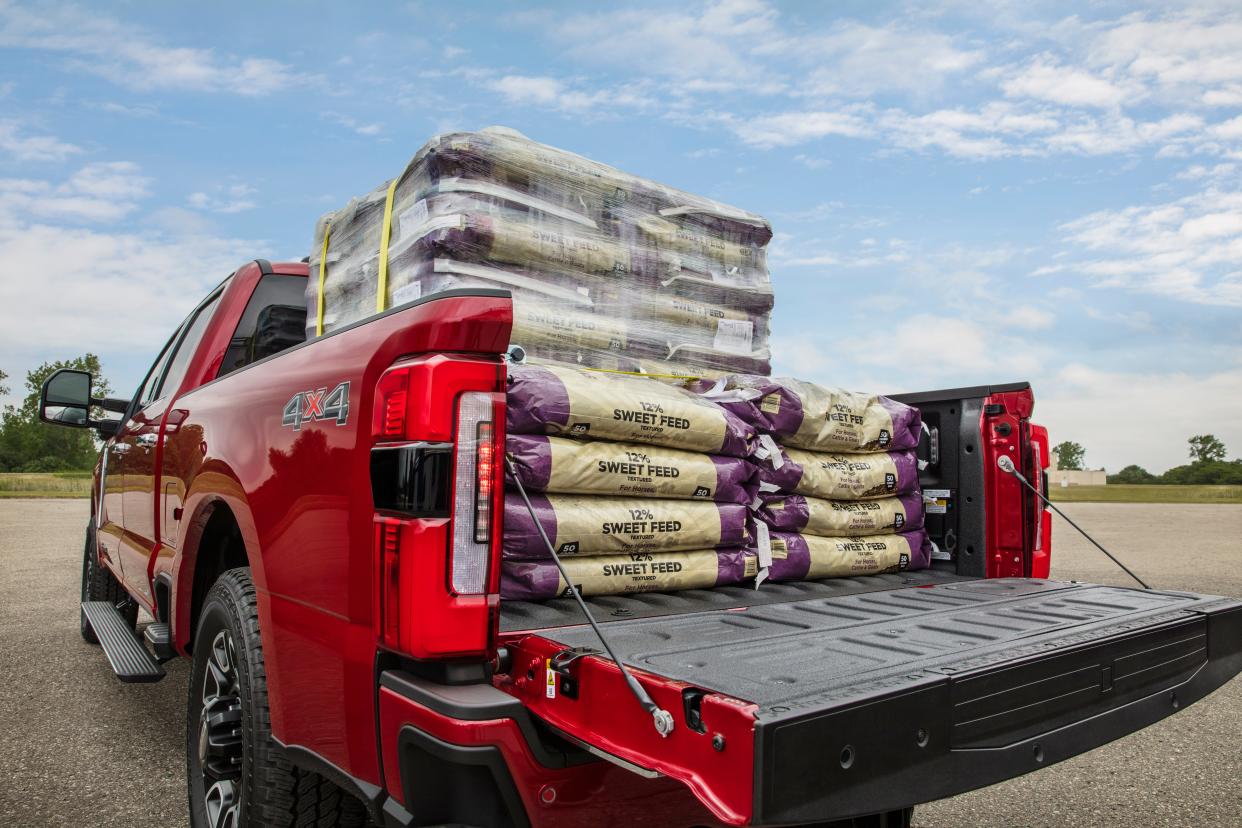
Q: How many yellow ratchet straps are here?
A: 2